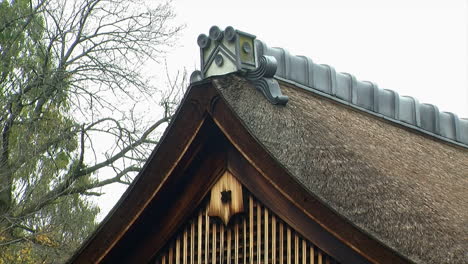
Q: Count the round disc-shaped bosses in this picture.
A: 5